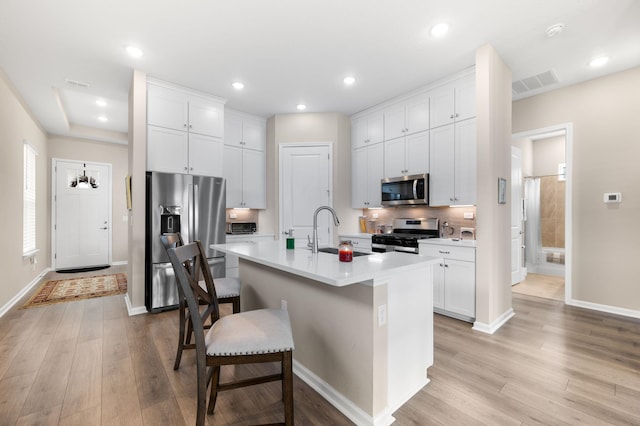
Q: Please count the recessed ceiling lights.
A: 8